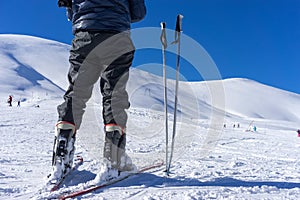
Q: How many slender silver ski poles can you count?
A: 2